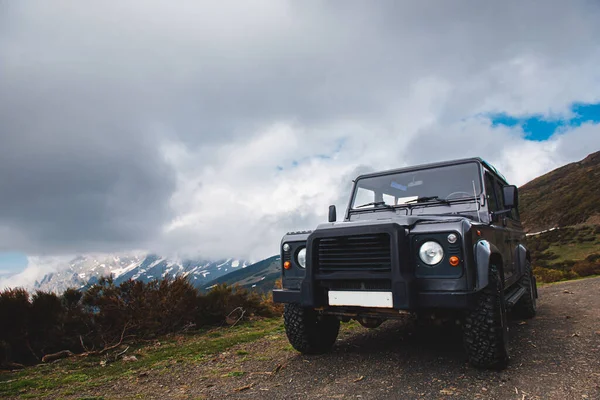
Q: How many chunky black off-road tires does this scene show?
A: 3